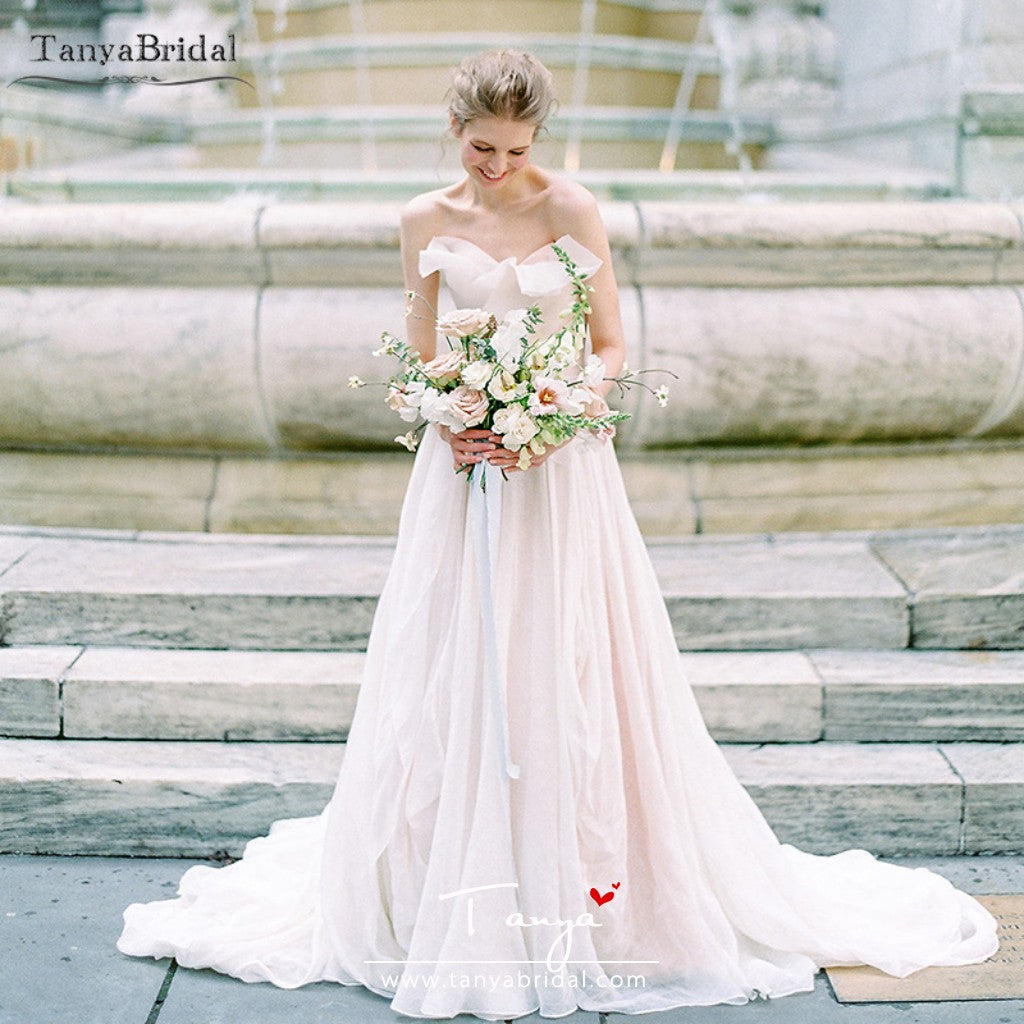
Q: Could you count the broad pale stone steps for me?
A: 3